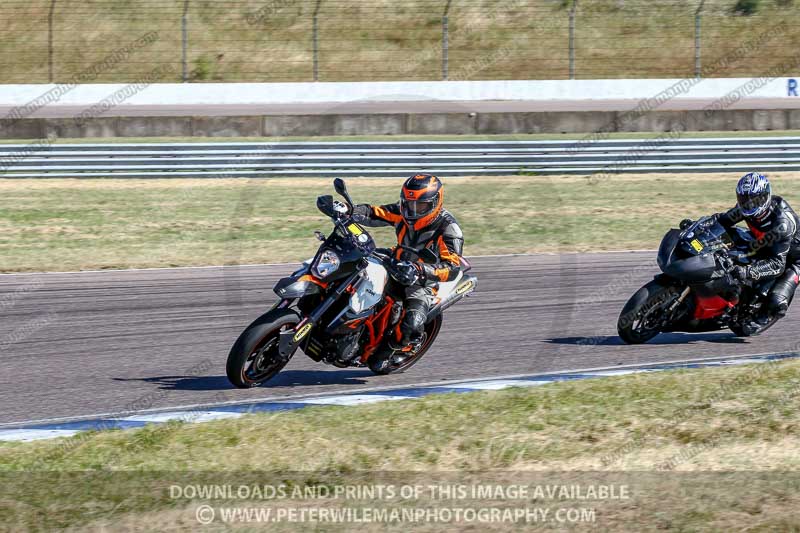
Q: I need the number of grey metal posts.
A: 6